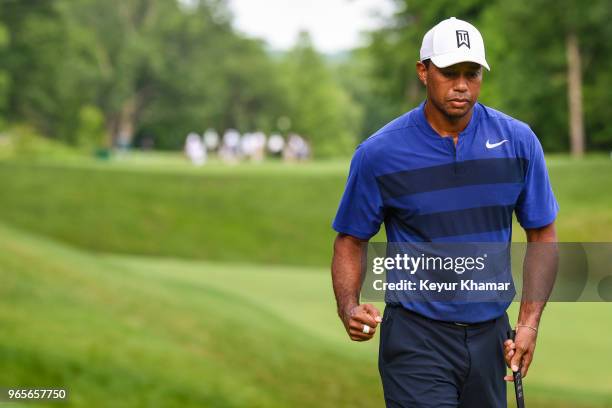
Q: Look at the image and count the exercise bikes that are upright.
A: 0